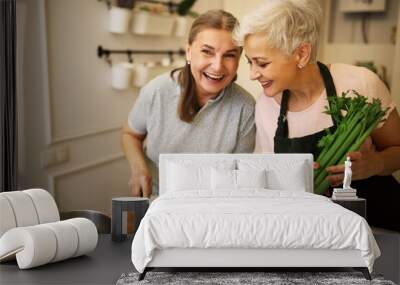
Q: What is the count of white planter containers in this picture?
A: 5